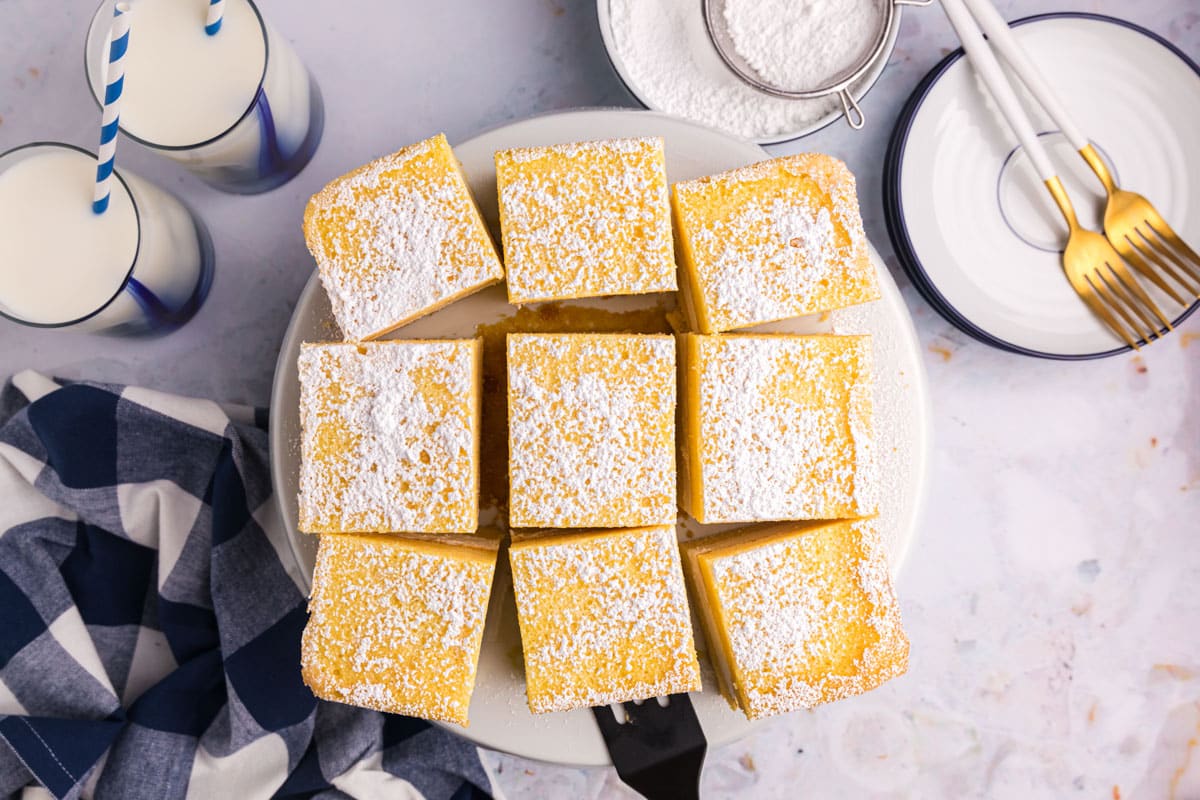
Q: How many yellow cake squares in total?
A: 9